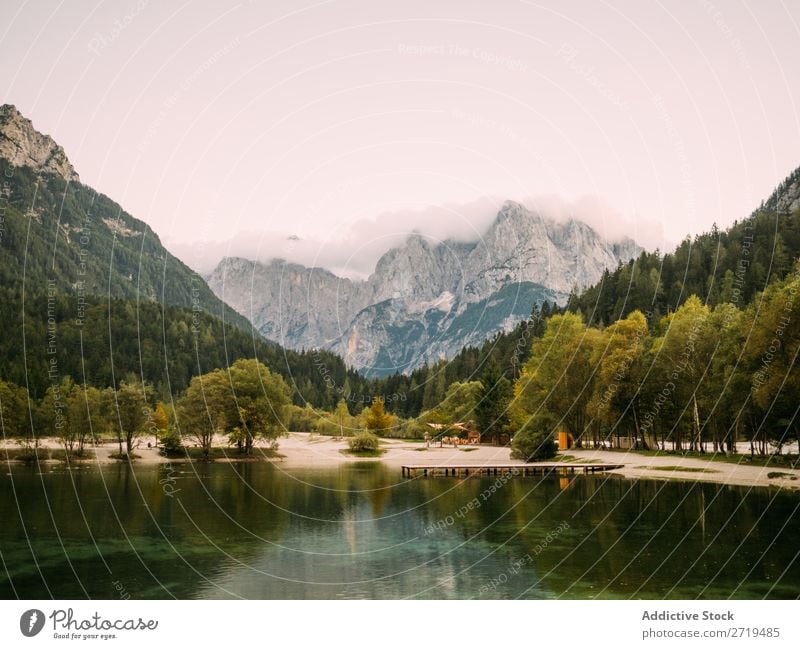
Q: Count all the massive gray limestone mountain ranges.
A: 1